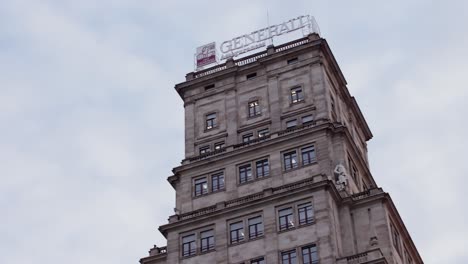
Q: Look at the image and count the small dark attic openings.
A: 3